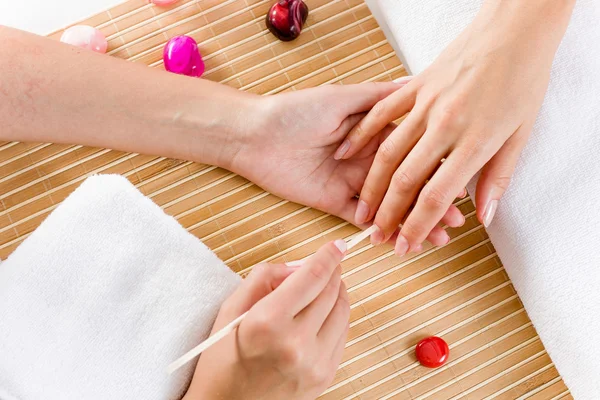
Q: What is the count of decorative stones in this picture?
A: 5